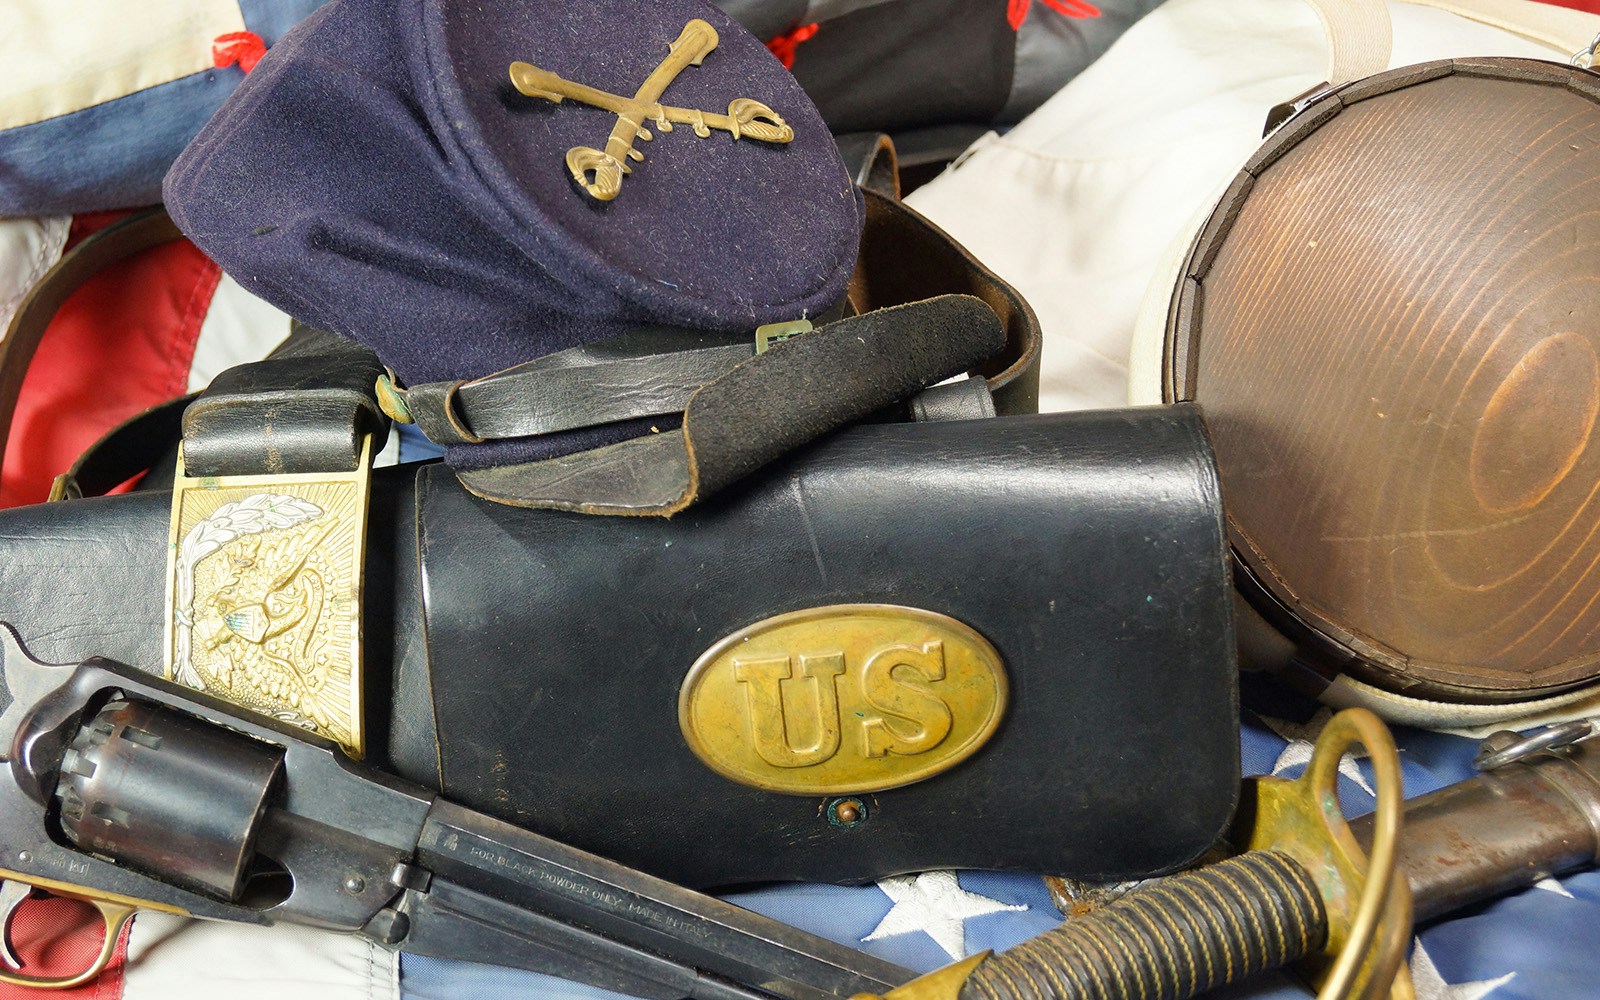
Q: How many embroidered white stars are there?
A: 4